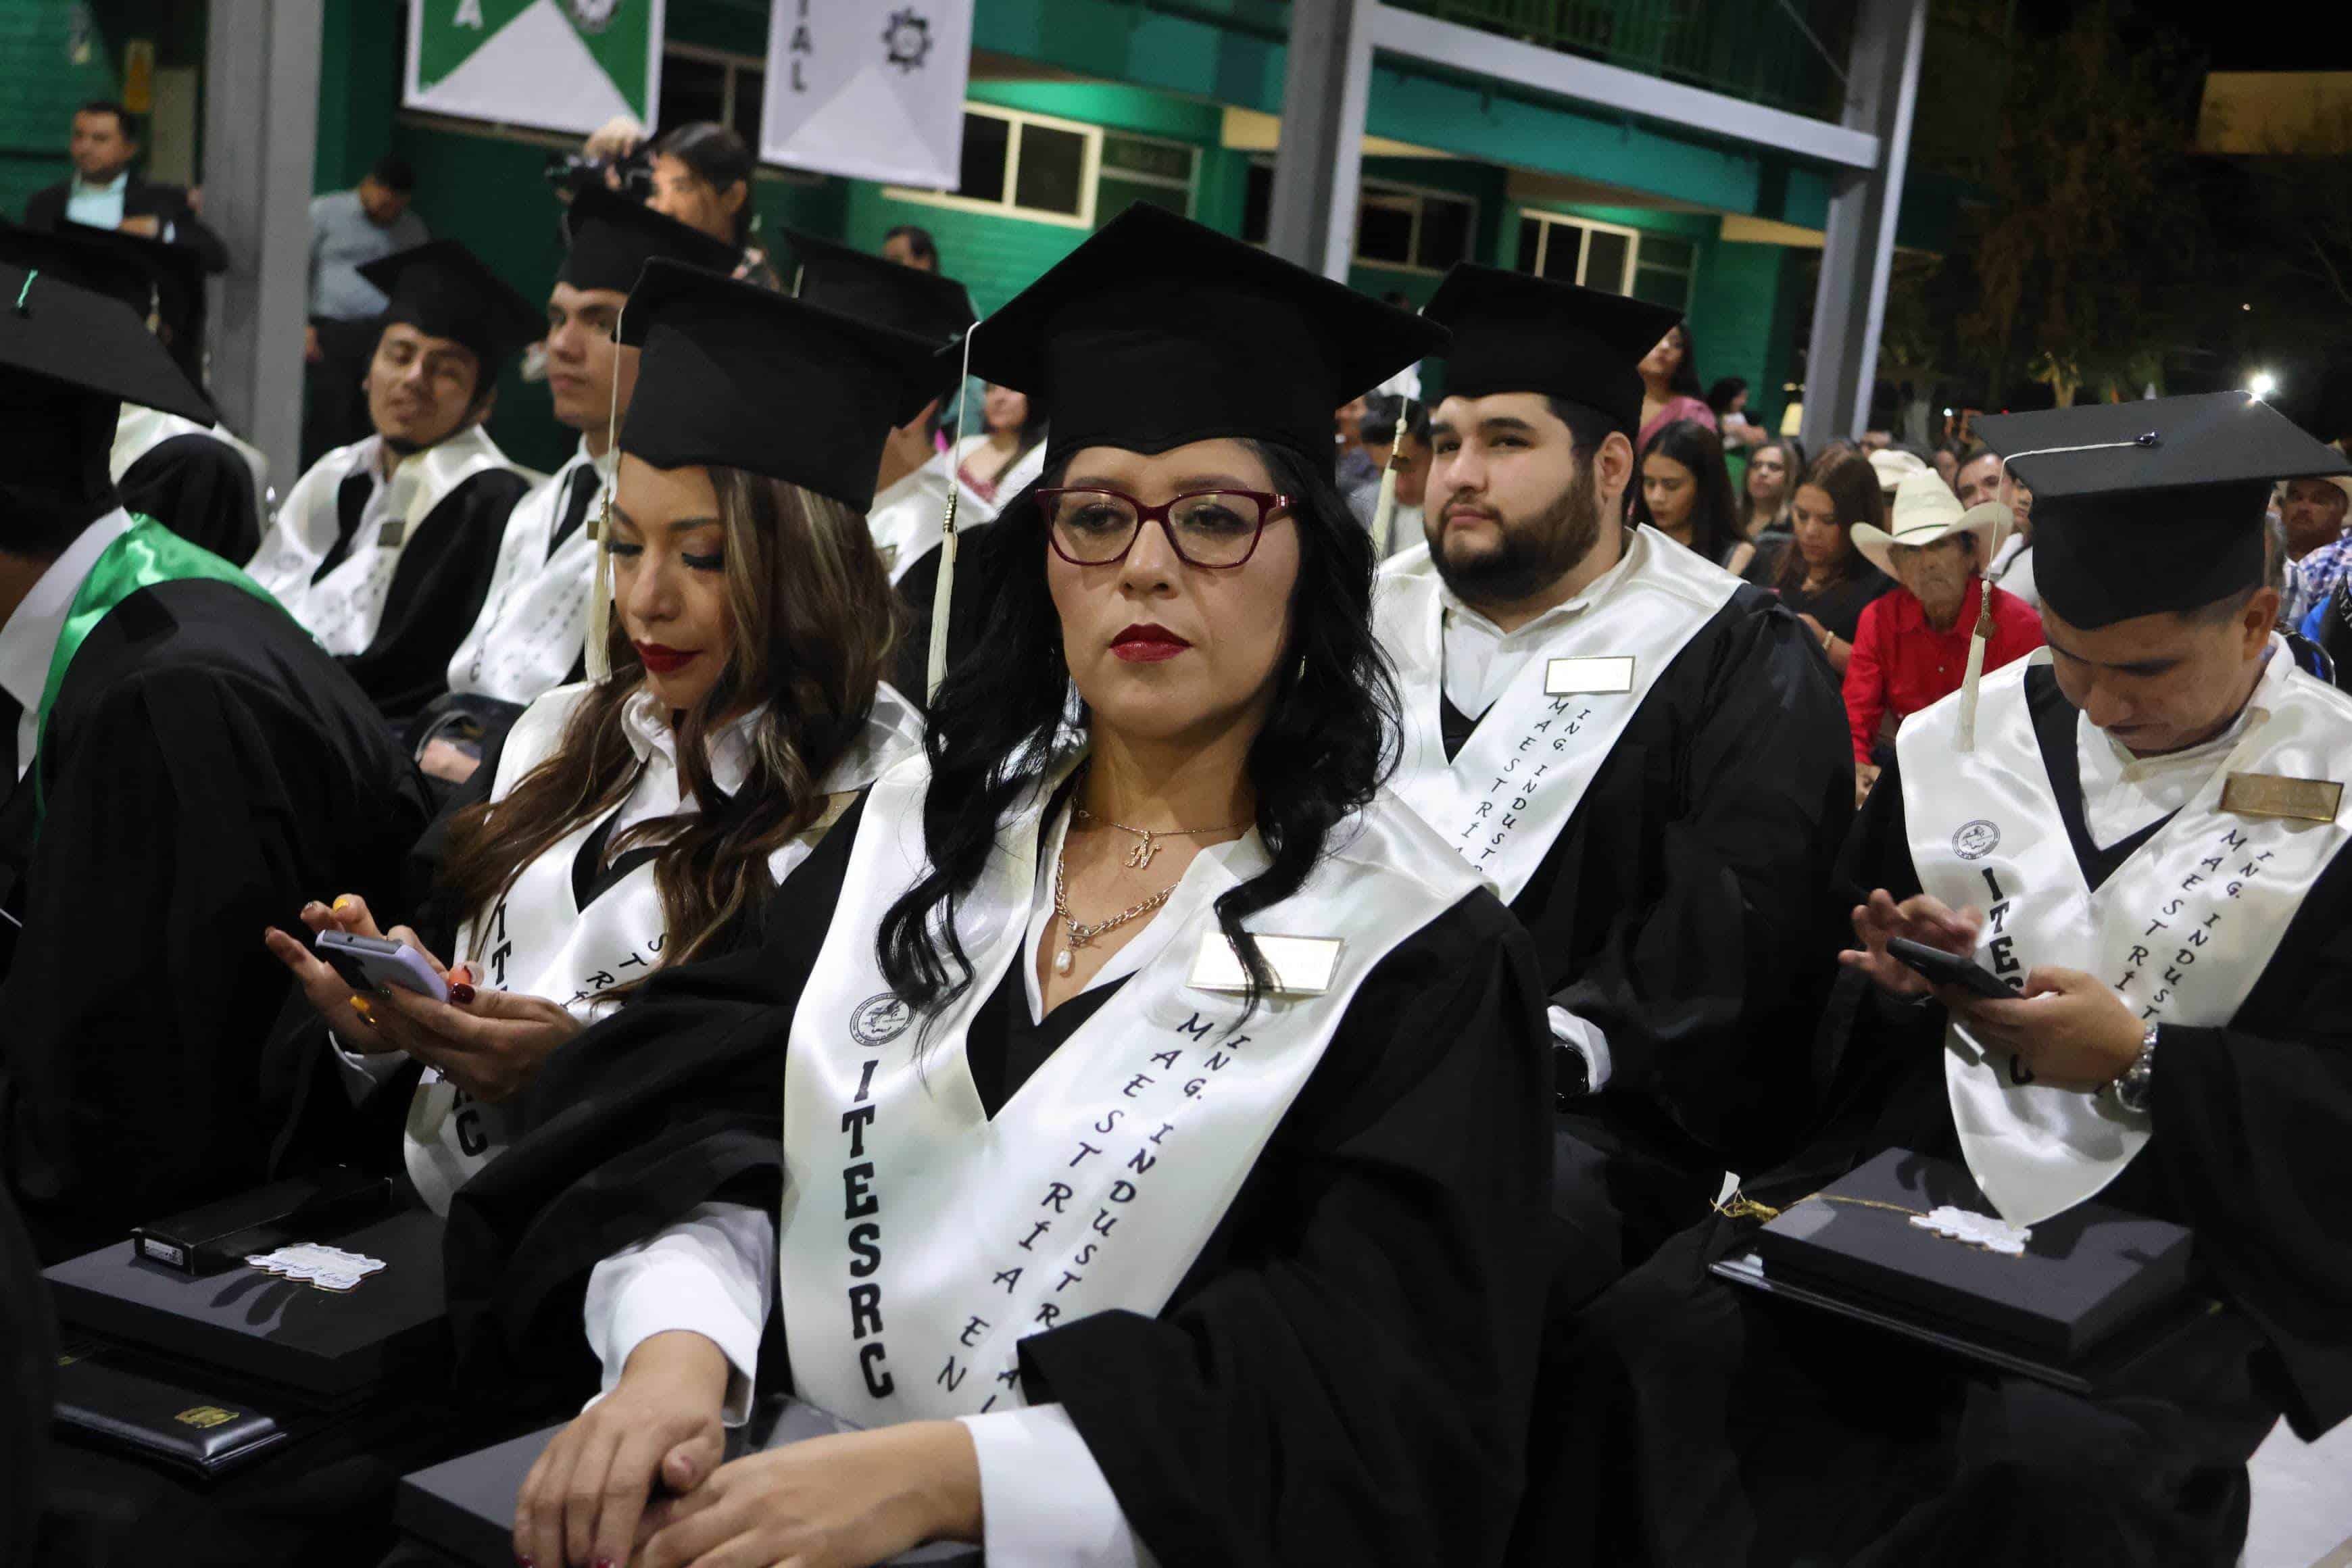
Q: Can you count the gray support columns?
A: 3